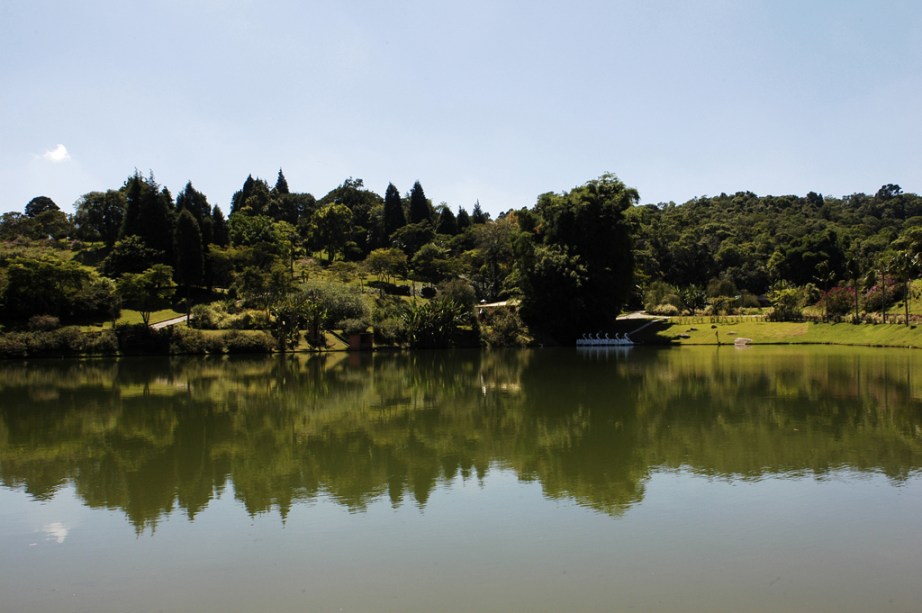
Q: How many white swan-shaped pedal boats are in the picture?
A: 6